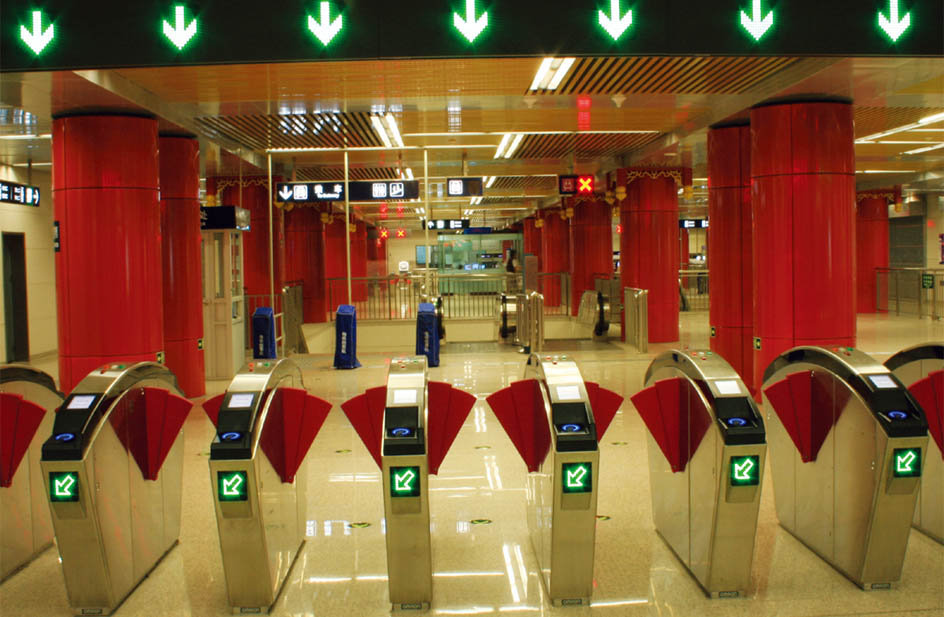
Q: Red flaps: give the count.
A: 11